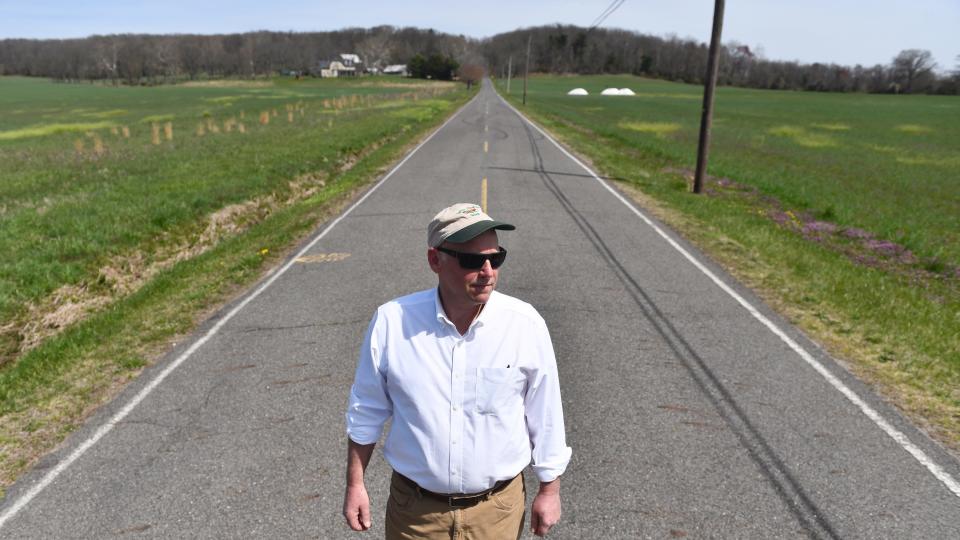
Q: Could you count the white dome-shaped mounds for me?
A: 3